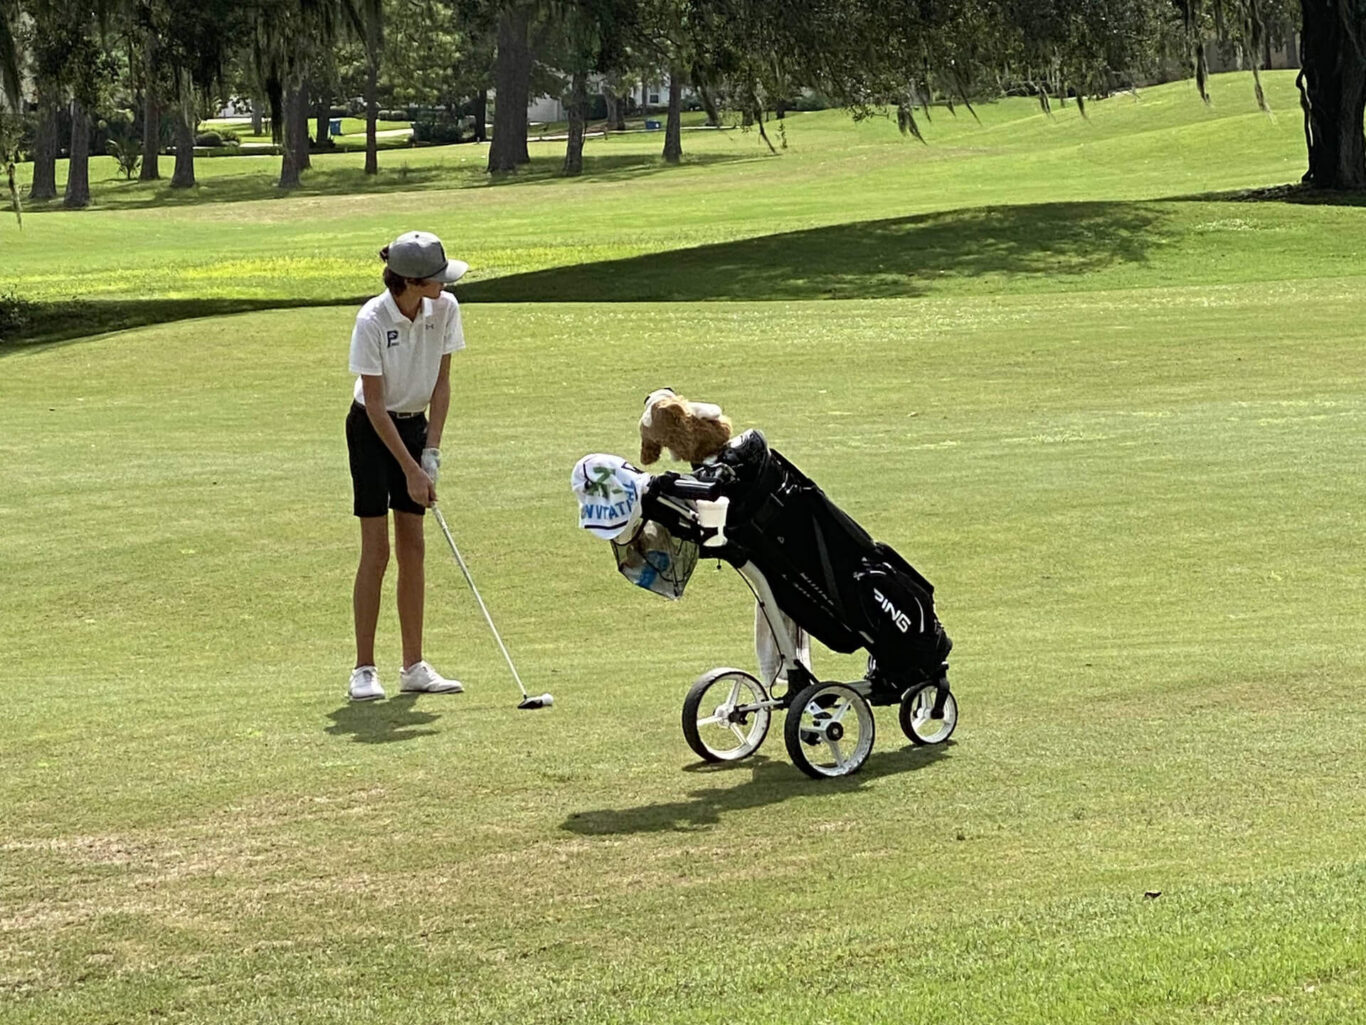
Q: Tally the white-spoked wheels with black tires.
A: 3